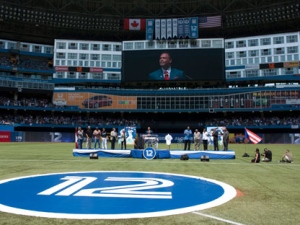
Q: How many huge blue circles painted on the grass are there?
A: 1